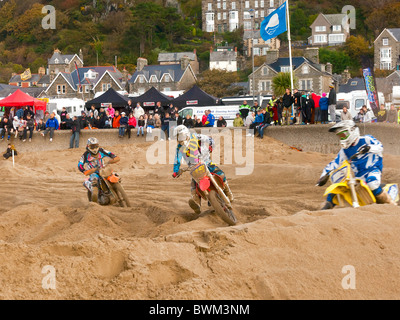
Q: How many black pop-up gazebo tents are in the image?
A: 3